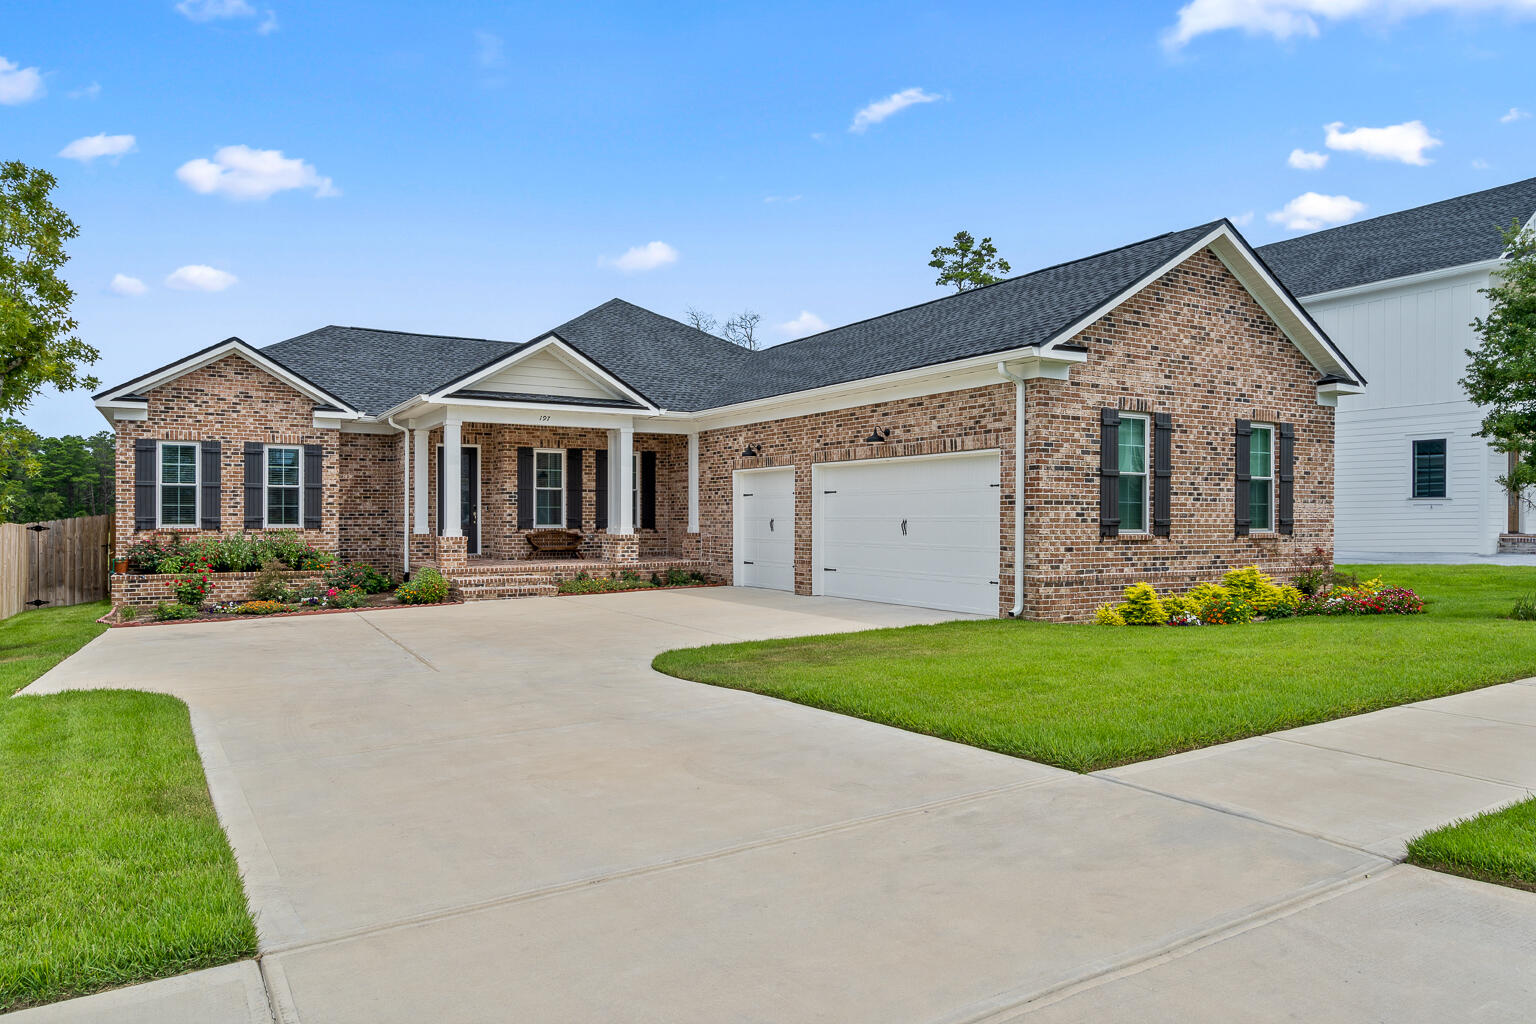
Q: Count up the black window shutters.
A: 12